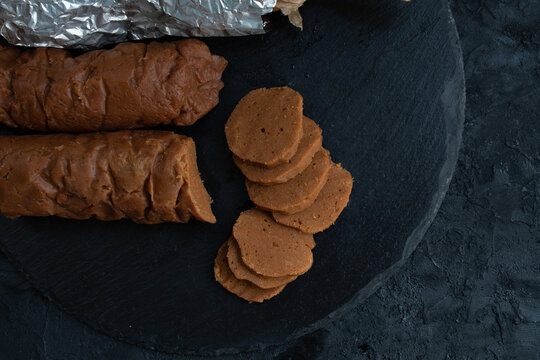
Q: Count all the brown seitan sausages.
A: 2